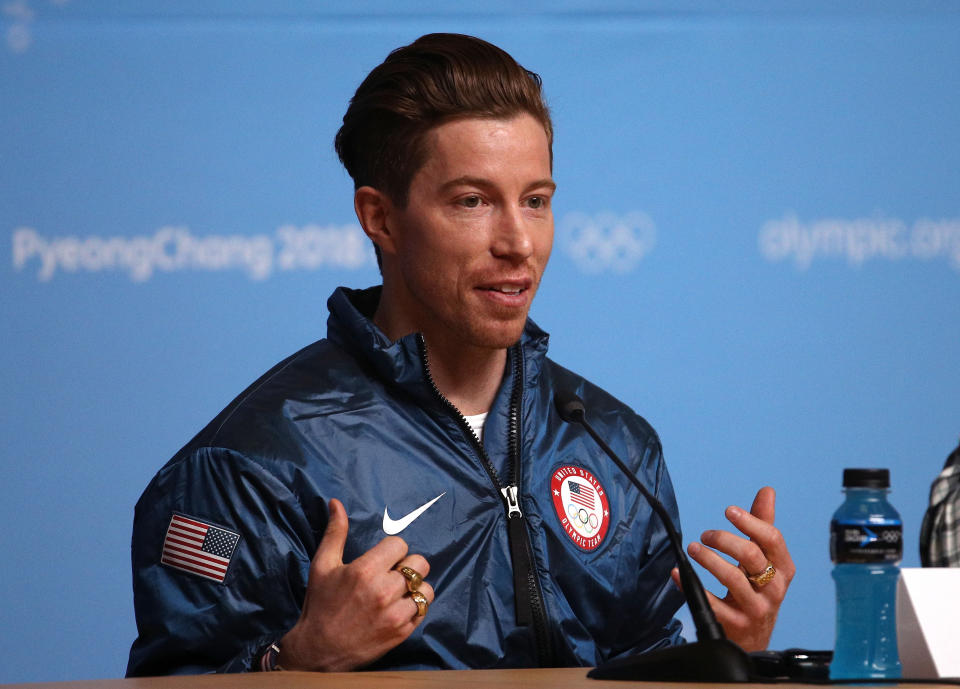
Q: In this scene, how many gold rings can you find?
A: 3